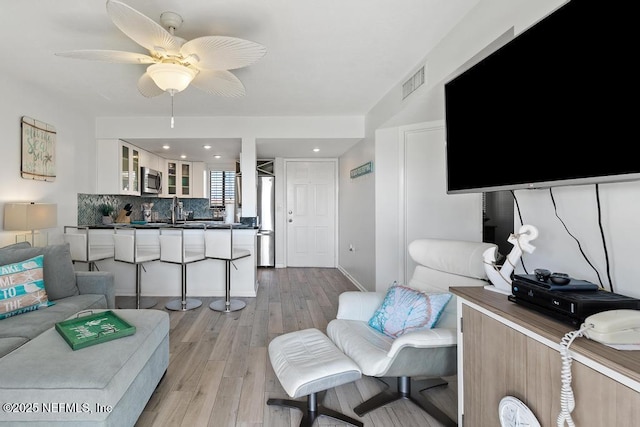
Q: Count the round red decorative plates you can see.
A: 0